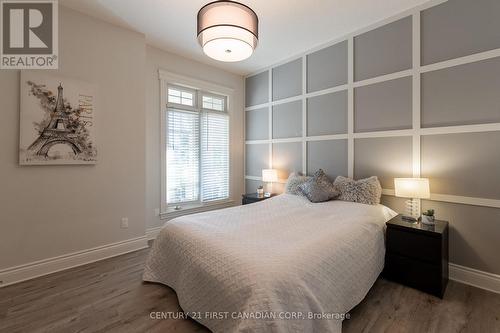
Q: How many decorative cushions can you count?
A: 3